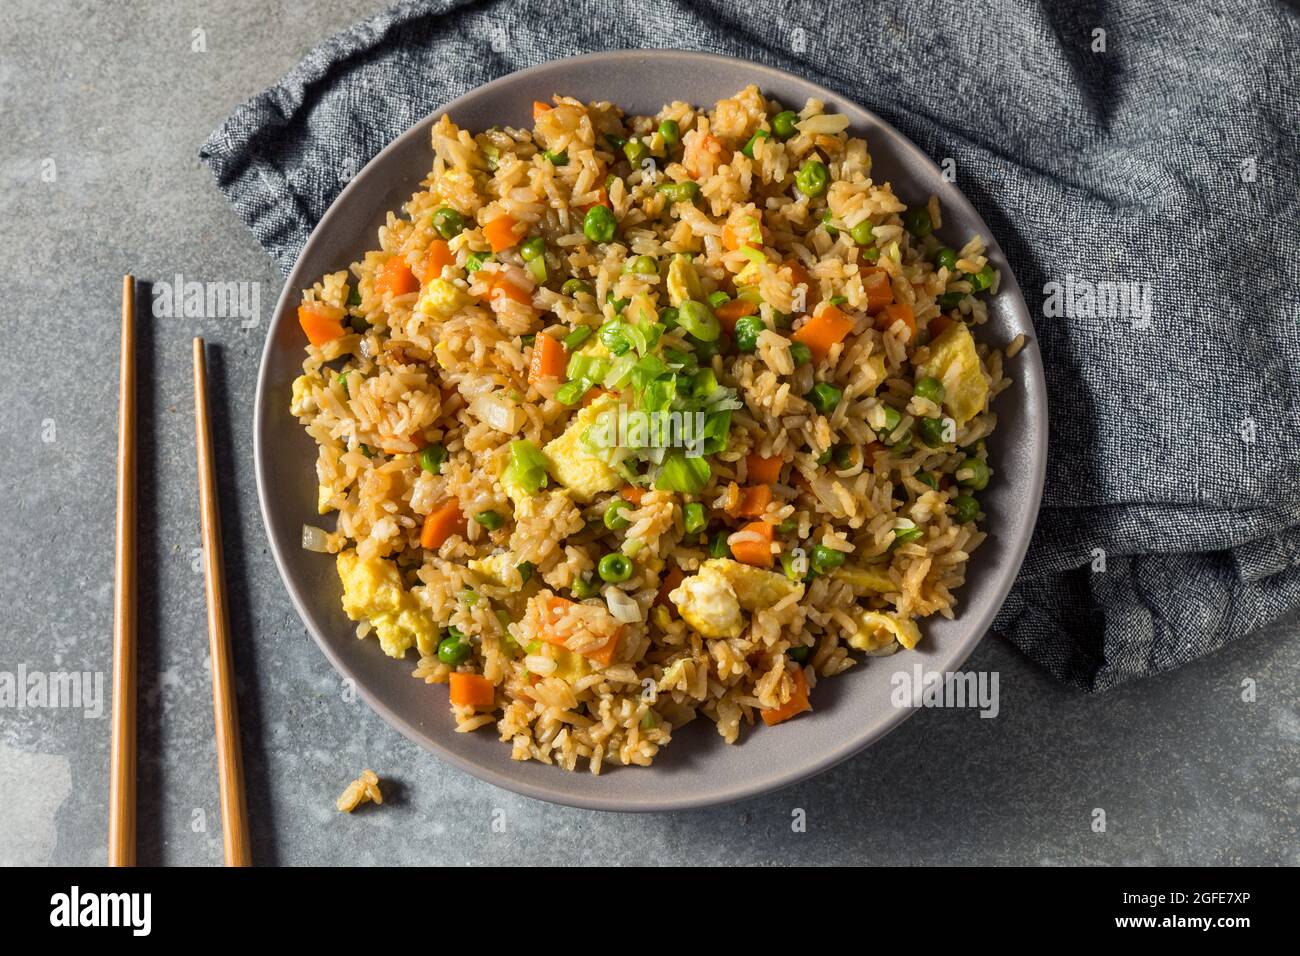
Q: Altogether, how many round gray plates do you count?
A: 1